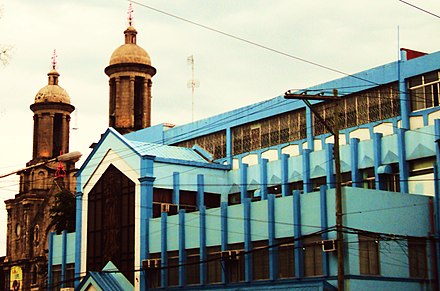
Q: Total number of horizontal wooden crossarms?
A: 1